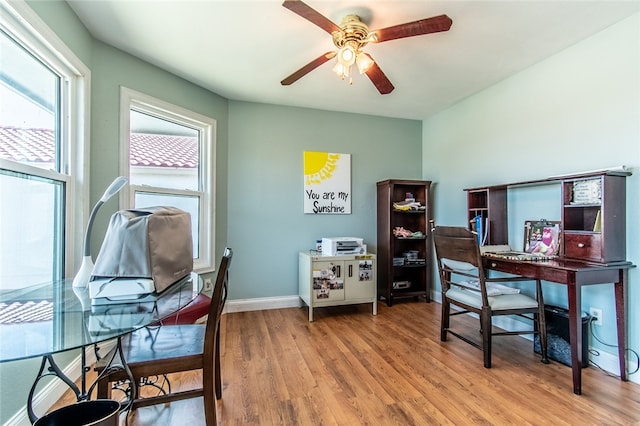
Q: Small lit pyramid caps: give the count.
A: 0